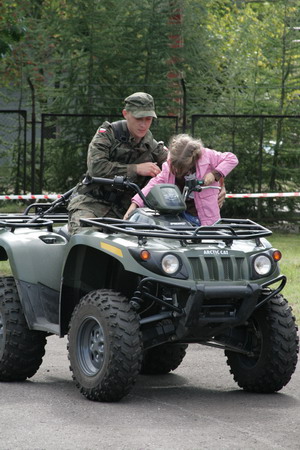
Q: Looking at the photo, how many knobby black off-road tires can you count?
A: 4